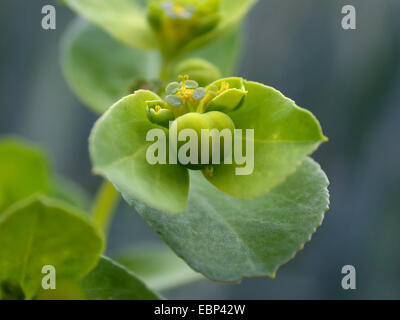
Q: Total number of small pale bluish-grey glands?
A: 4